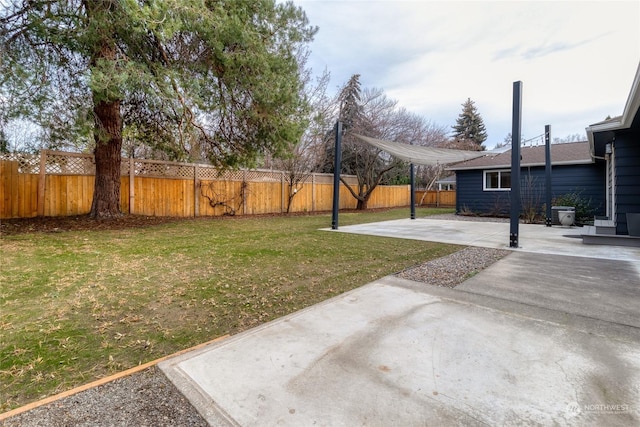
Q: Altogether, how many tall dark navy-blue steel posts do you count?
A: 4